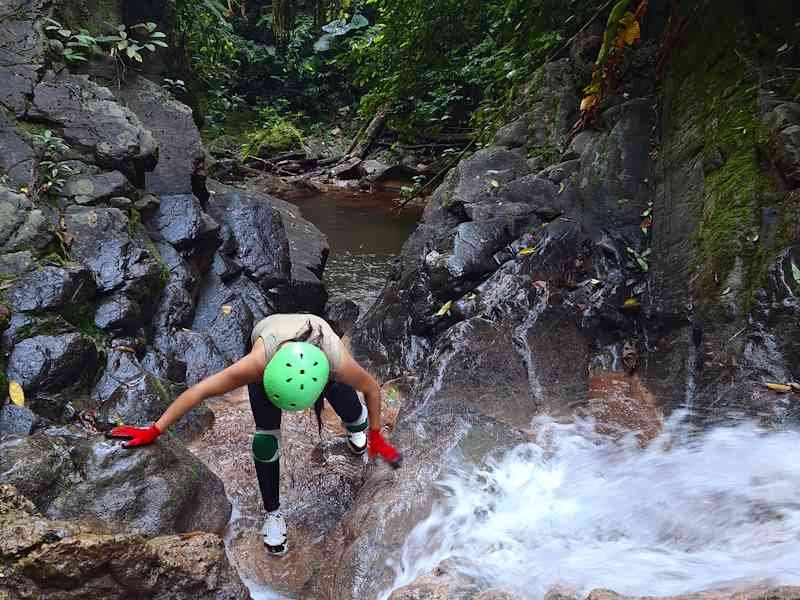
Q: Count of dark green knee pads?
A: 2